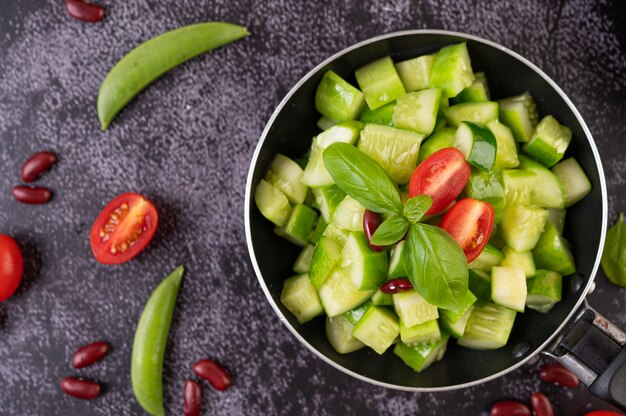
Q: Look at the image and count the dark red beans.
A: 12